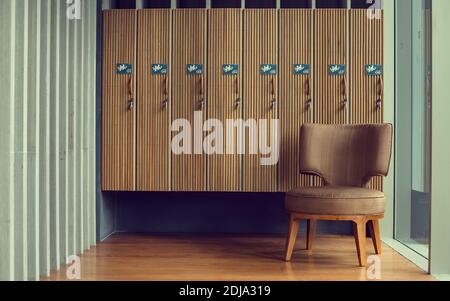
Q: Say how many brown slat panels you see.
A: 8